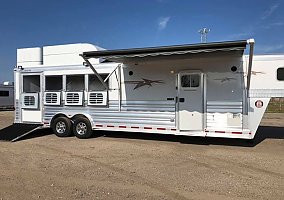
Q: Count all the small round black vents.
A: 2